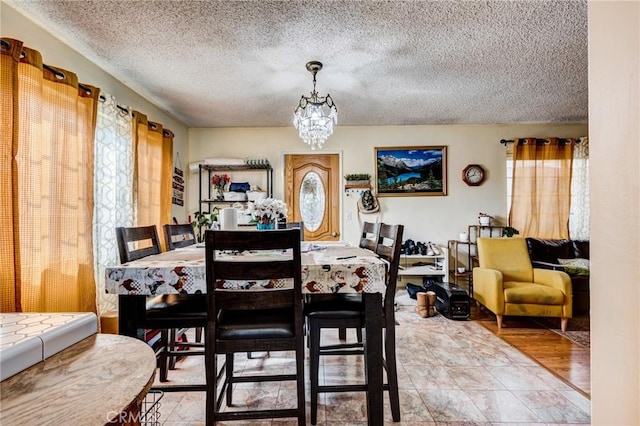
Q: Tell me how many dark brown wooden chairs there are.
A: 6